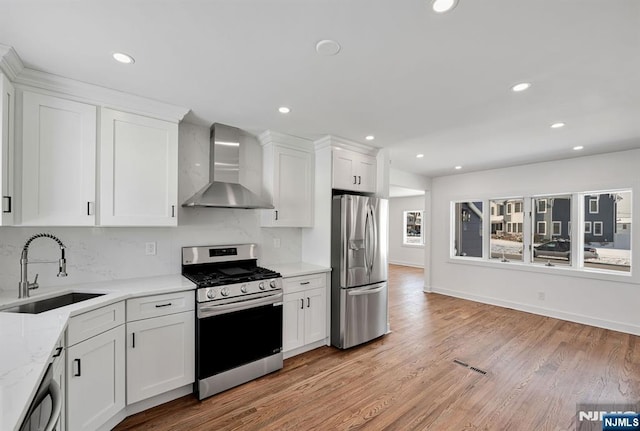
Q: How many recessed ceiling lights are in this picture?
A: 9